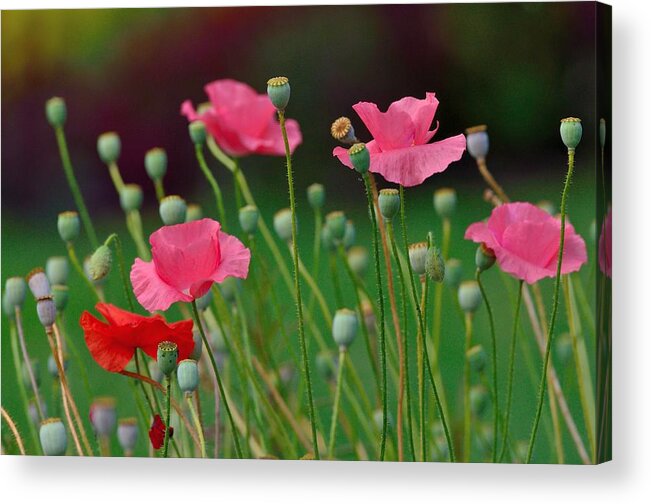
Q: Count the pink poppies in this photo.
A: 4